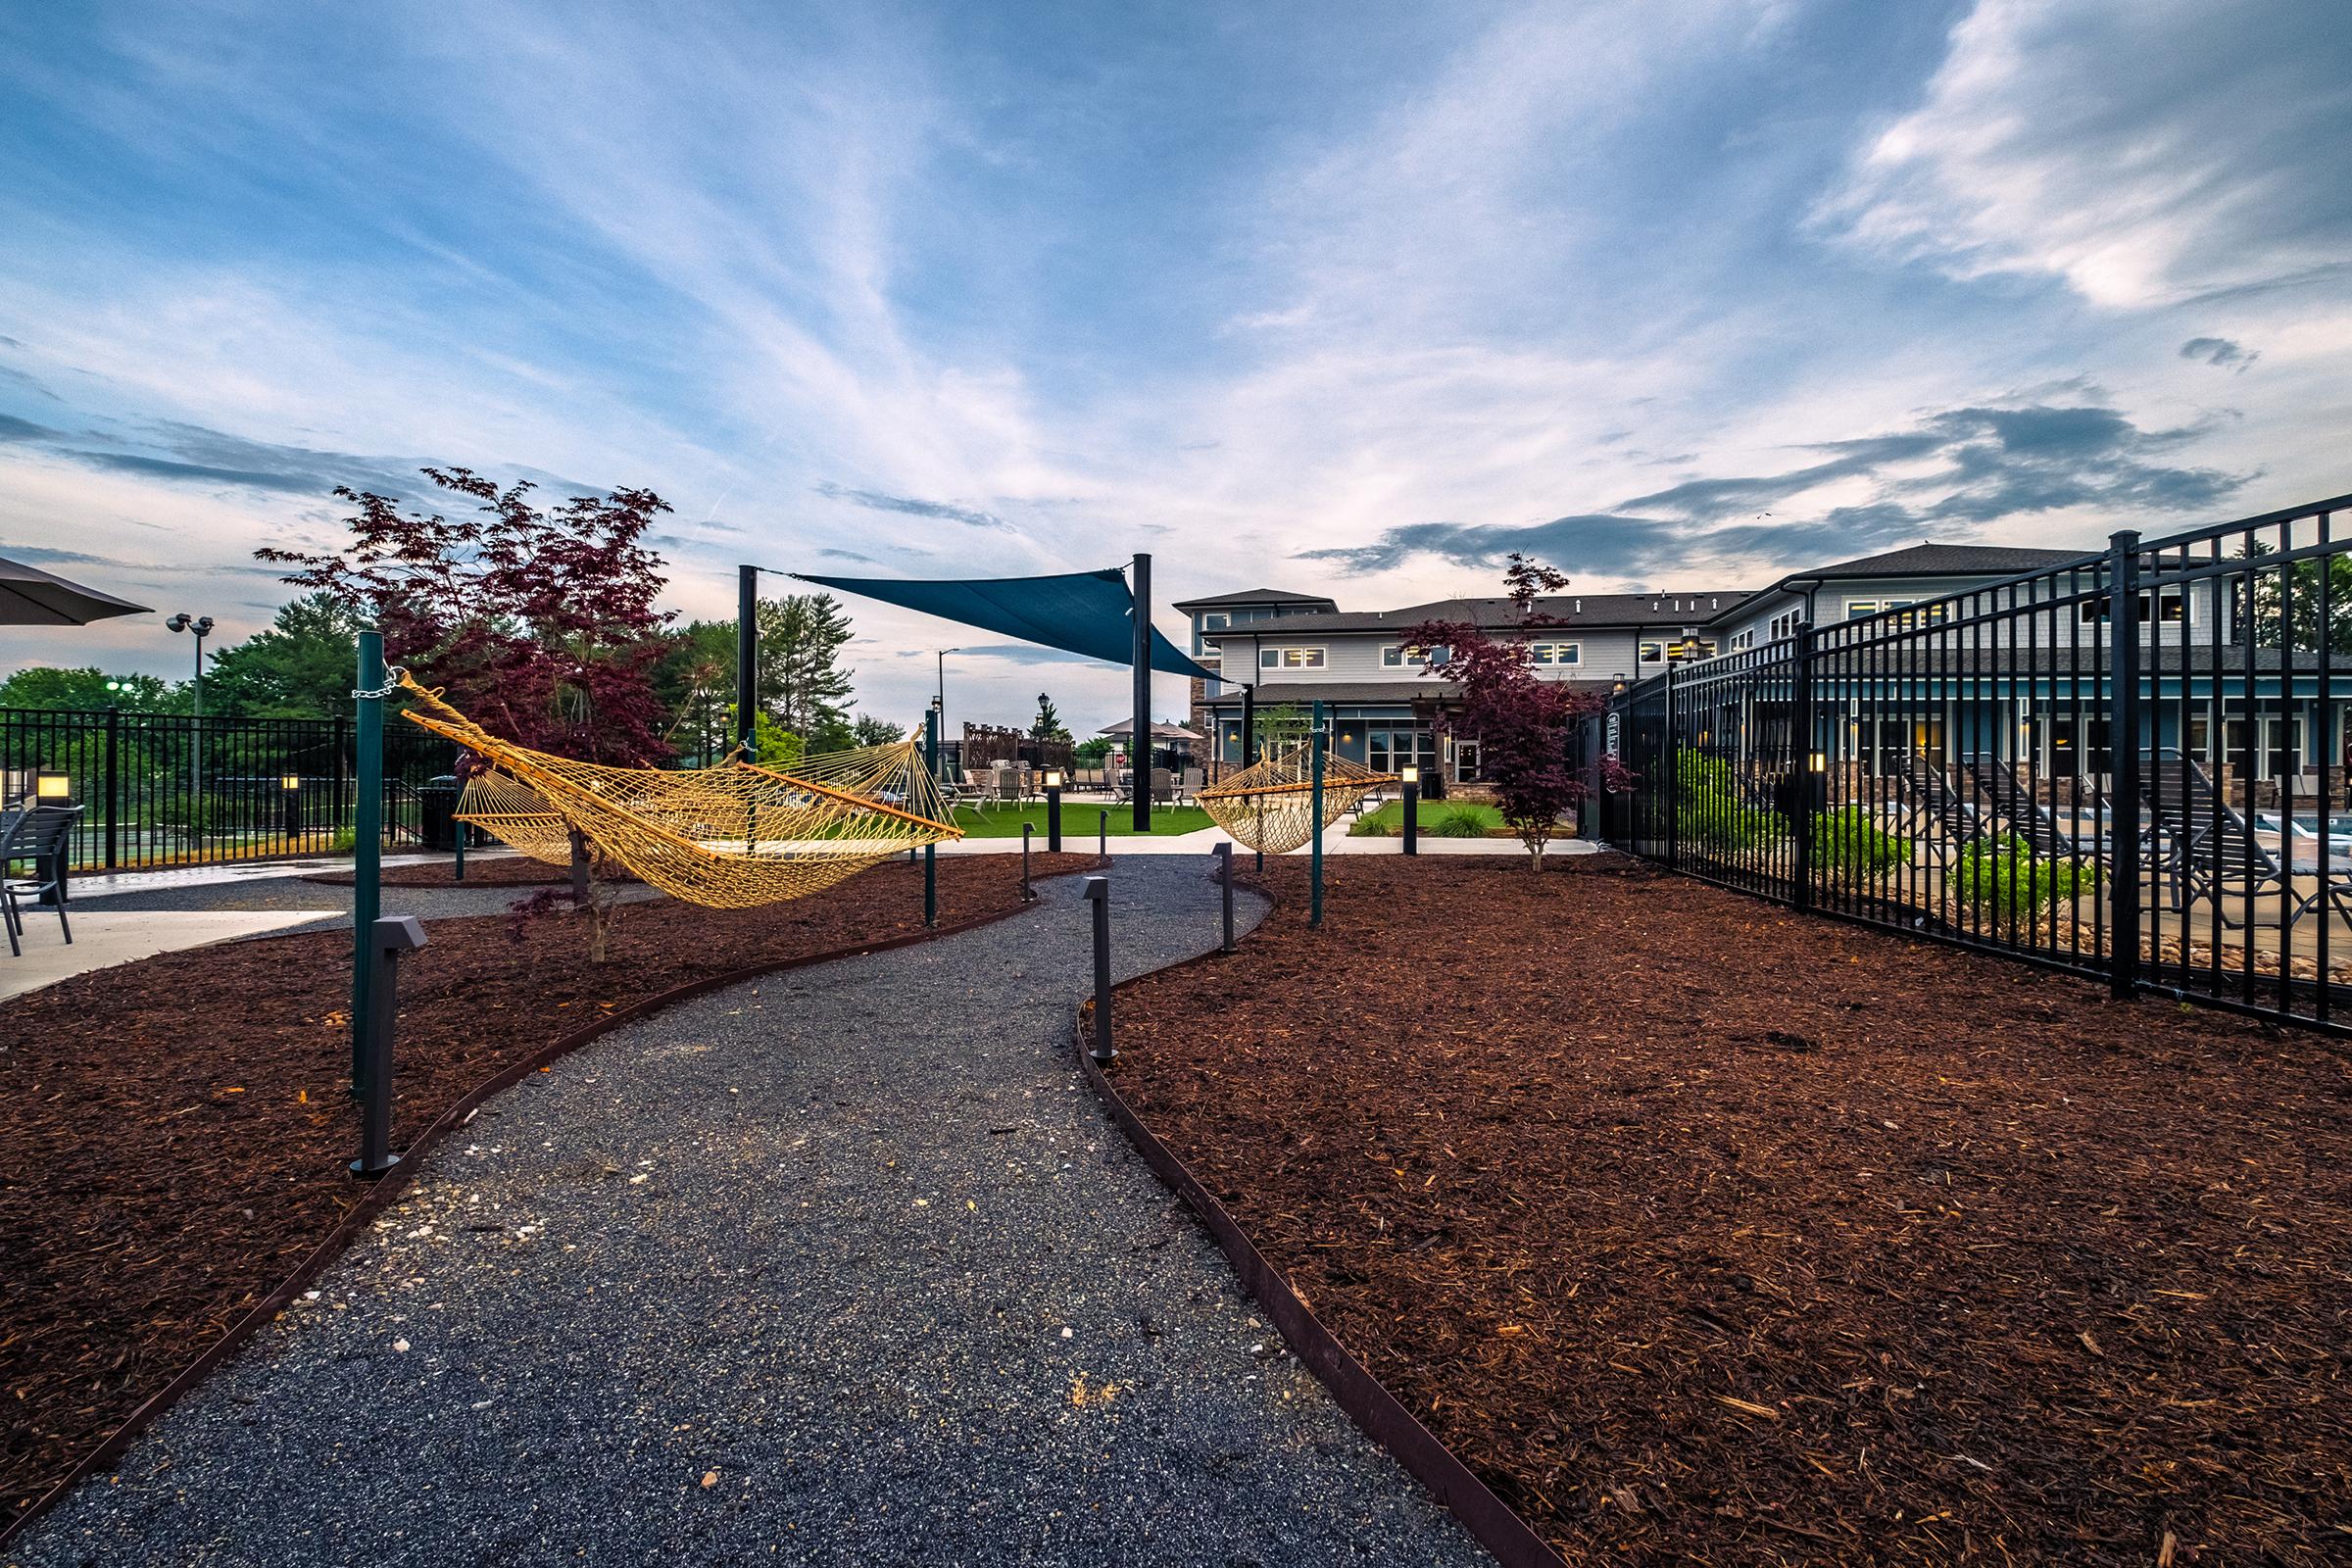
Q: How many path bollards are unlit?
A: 5